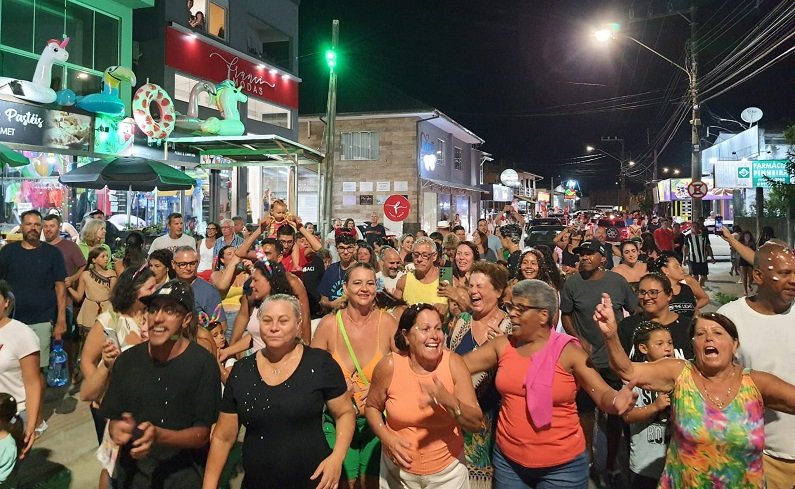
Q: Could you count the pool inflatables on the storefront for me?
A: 5